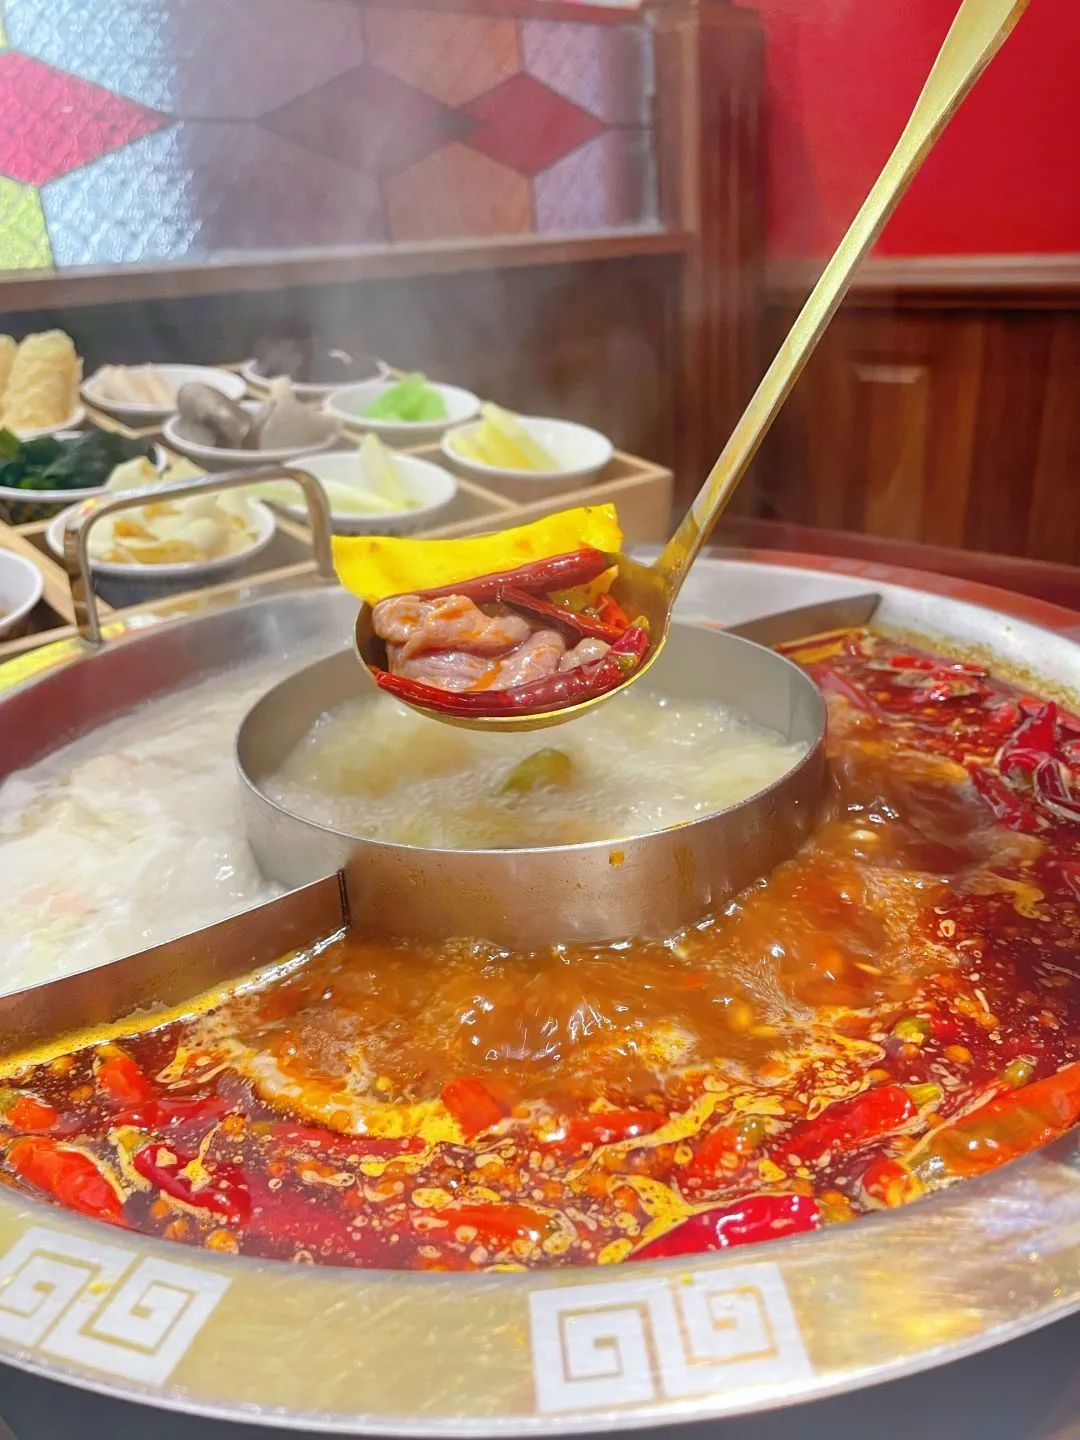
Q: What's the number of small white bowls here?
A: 10